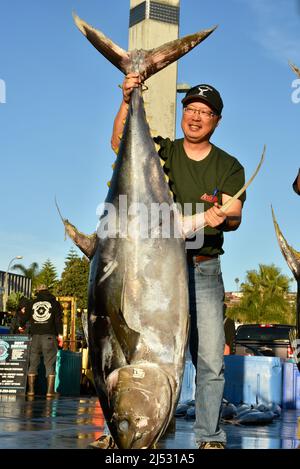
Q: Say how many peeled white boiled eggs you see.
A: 0